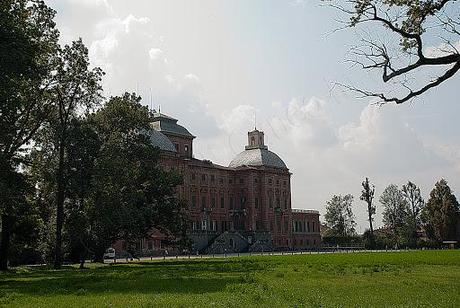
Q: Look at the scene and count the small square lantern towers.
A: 1